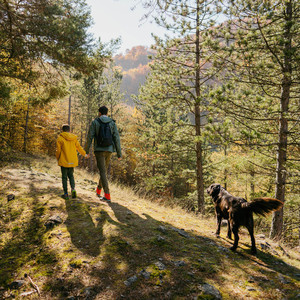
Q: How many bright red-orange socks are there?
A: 2